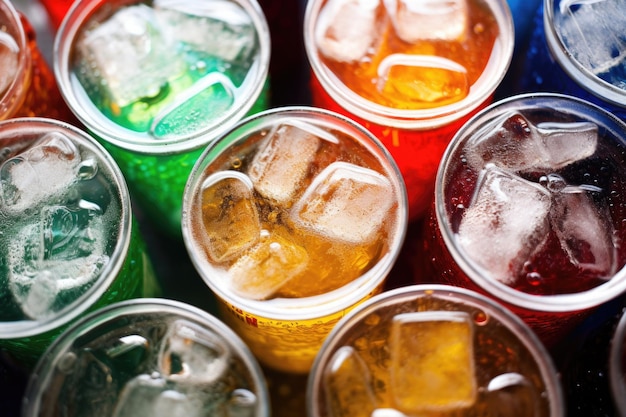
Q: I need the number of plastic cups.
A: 10